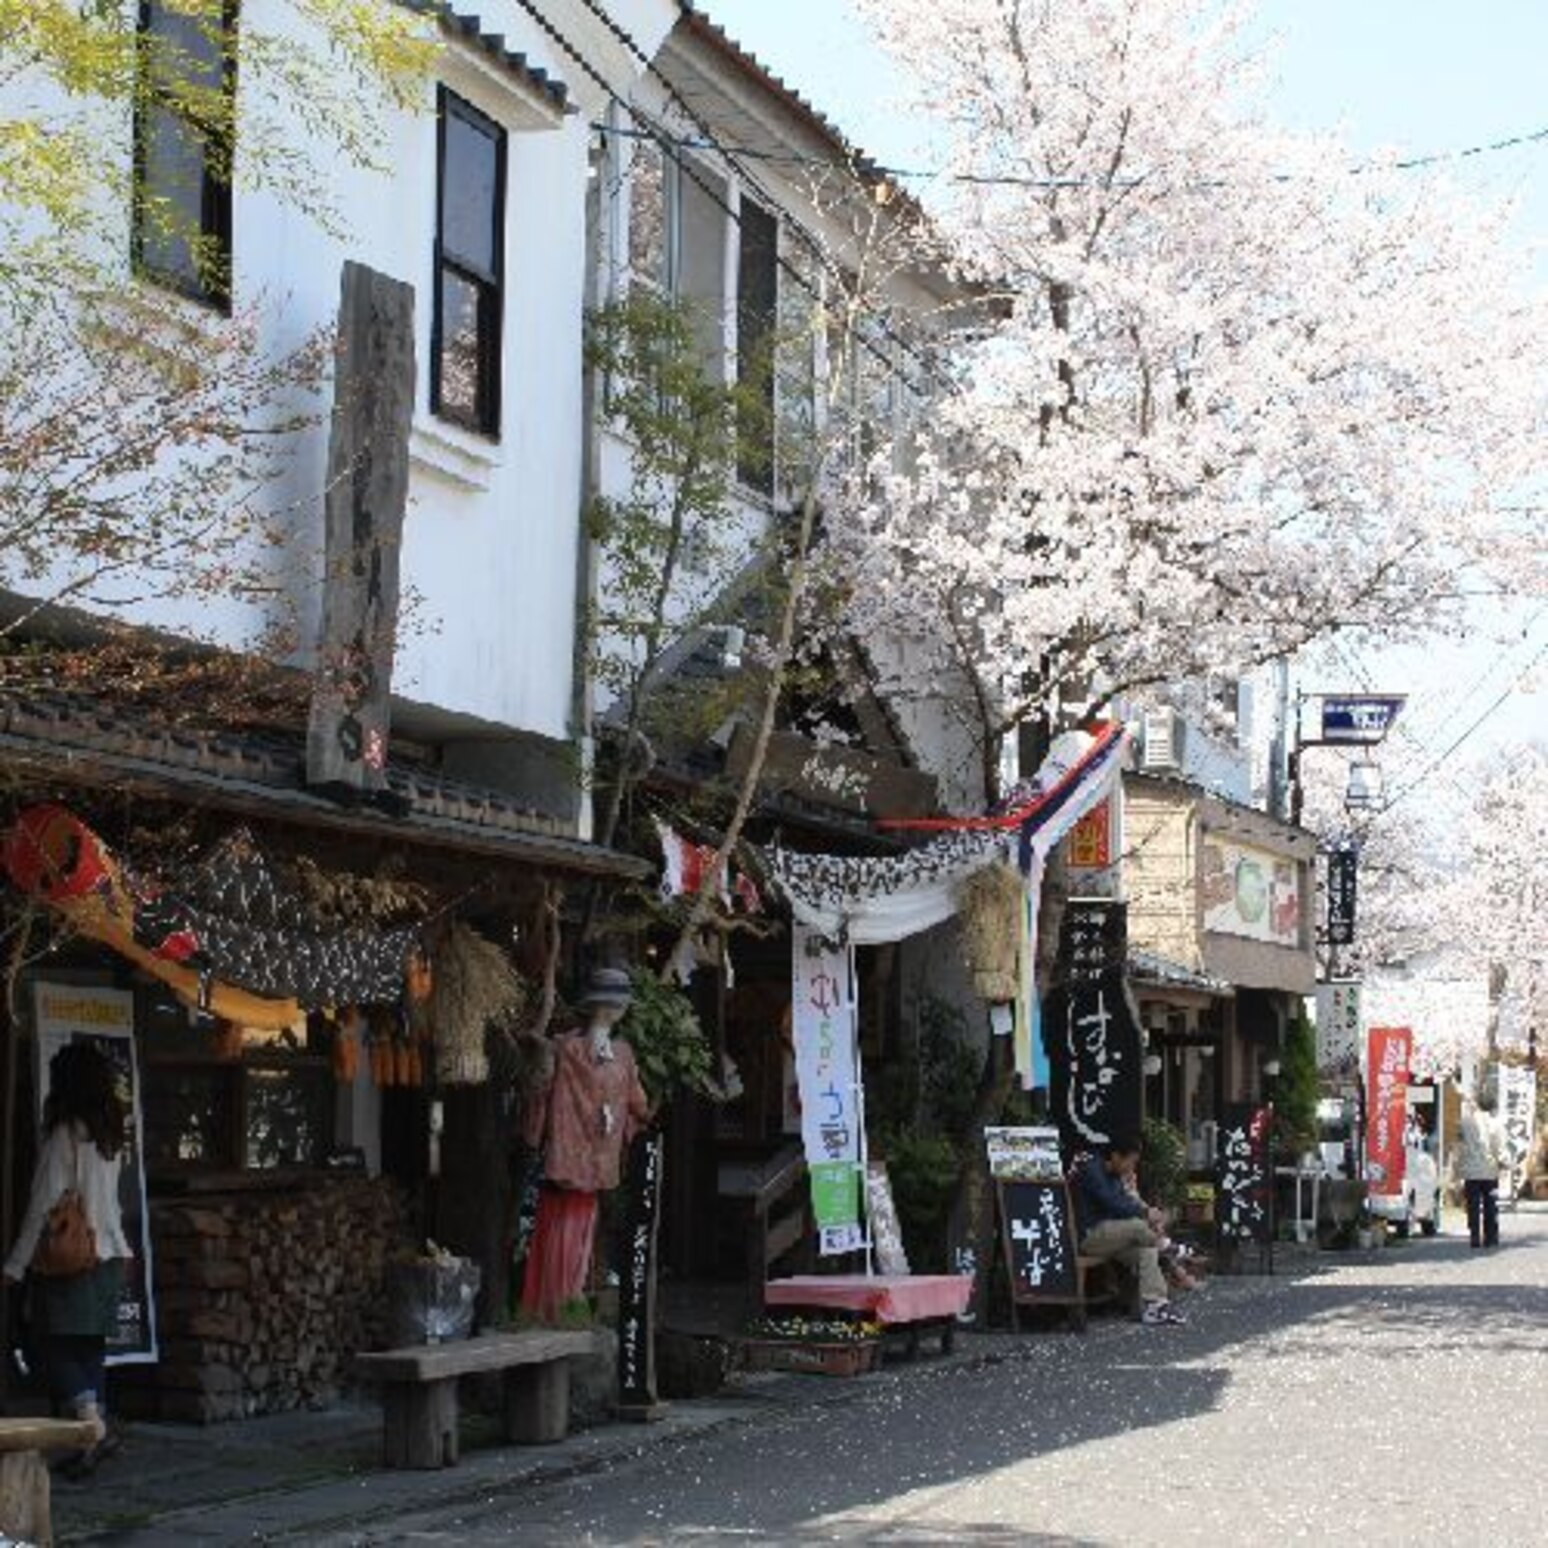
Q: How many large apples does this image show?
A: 0